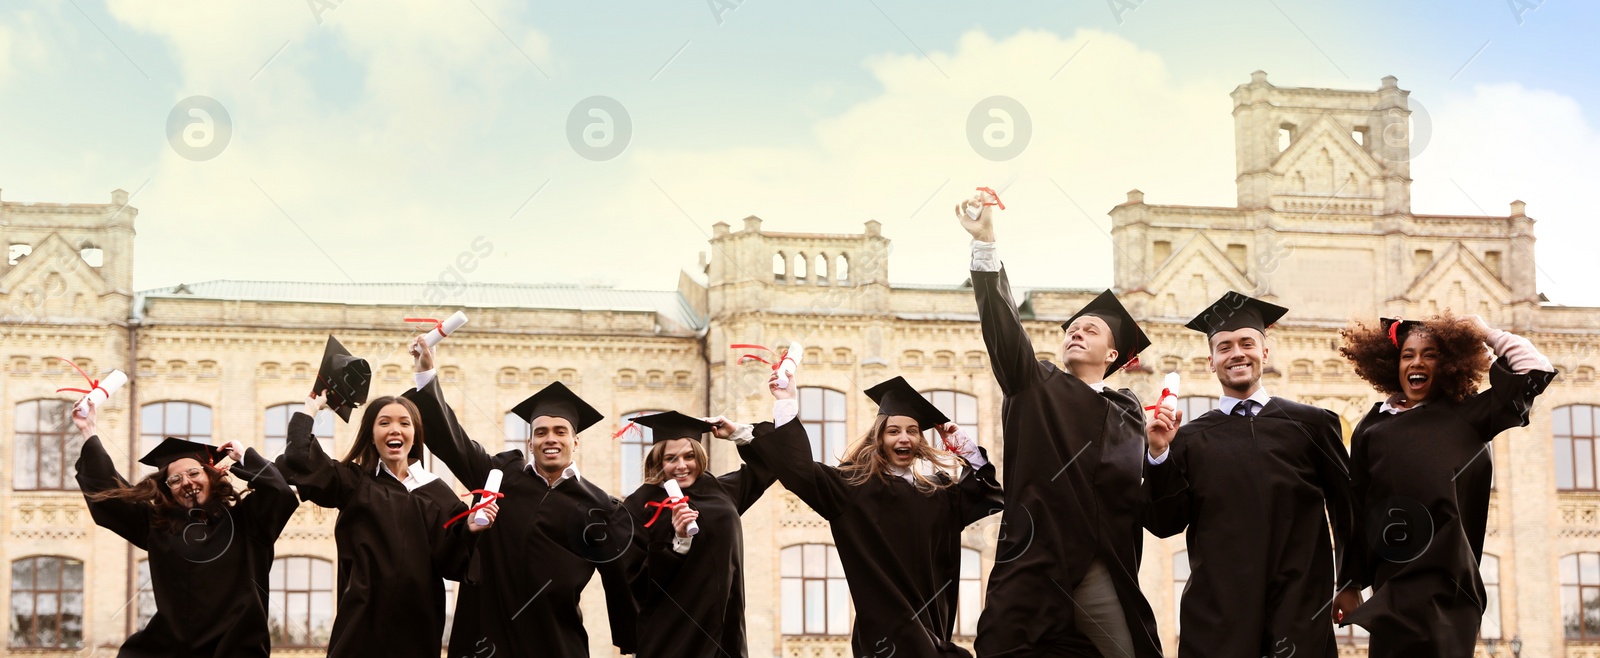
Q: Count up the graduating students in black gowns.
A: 8